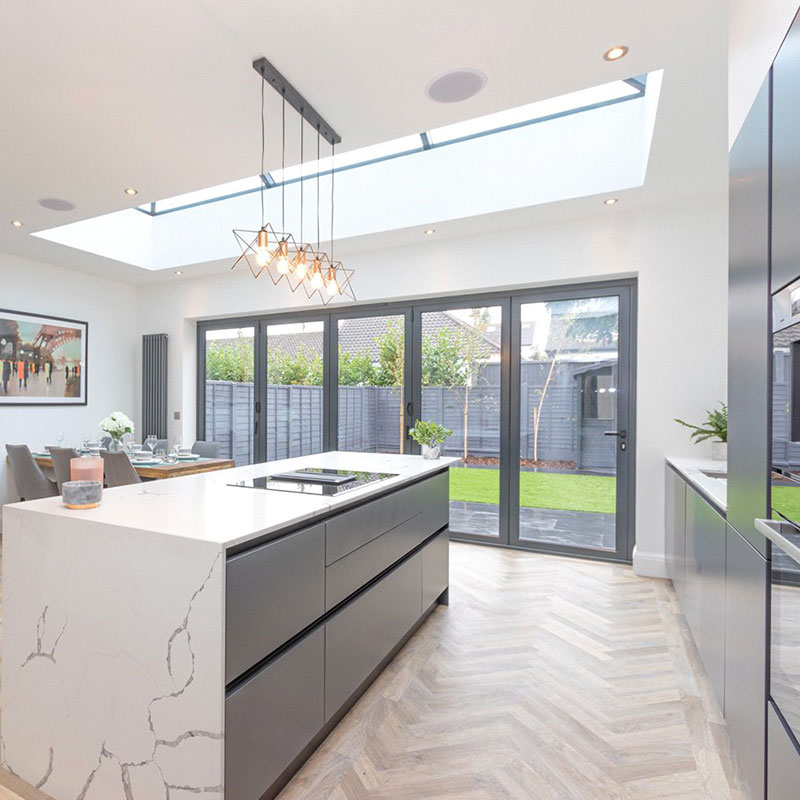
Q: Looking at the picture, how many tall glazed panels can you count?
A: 5